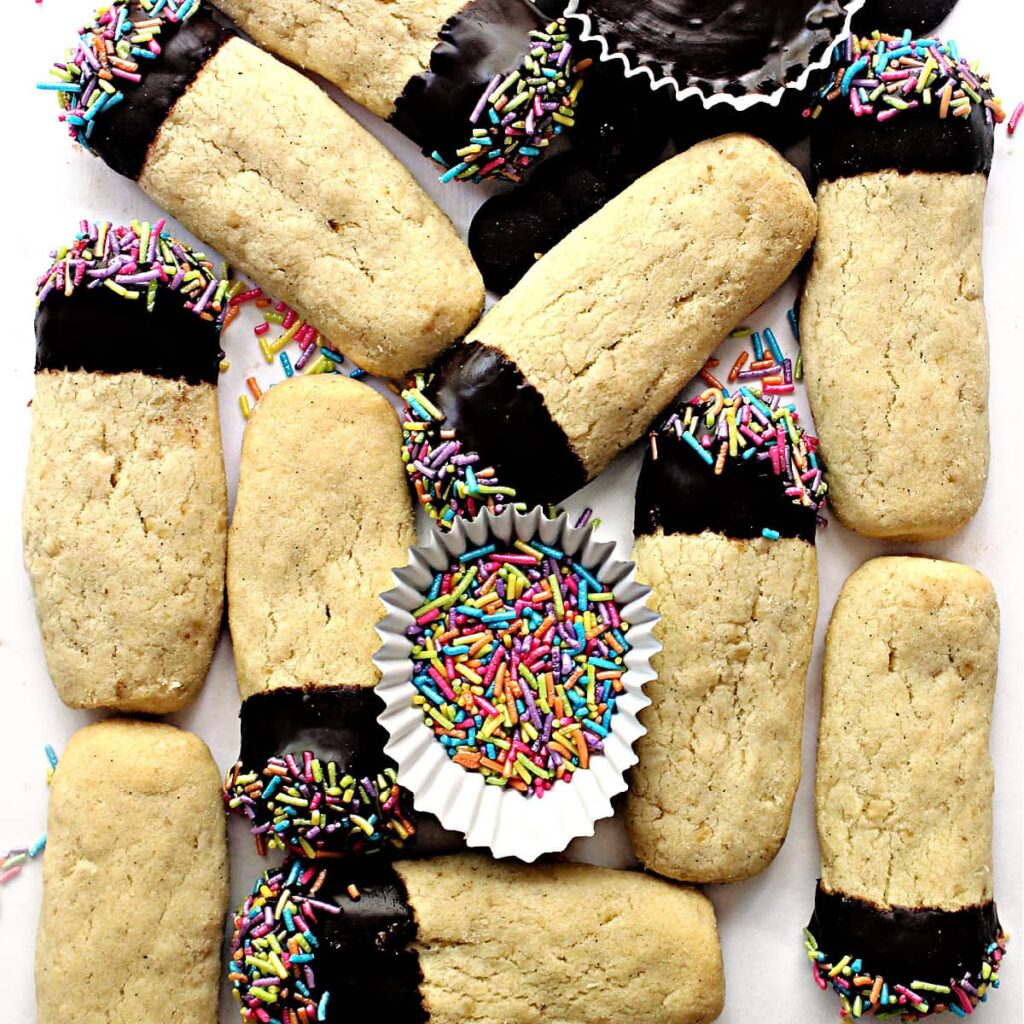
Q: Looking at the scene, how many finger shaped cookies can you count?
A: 10